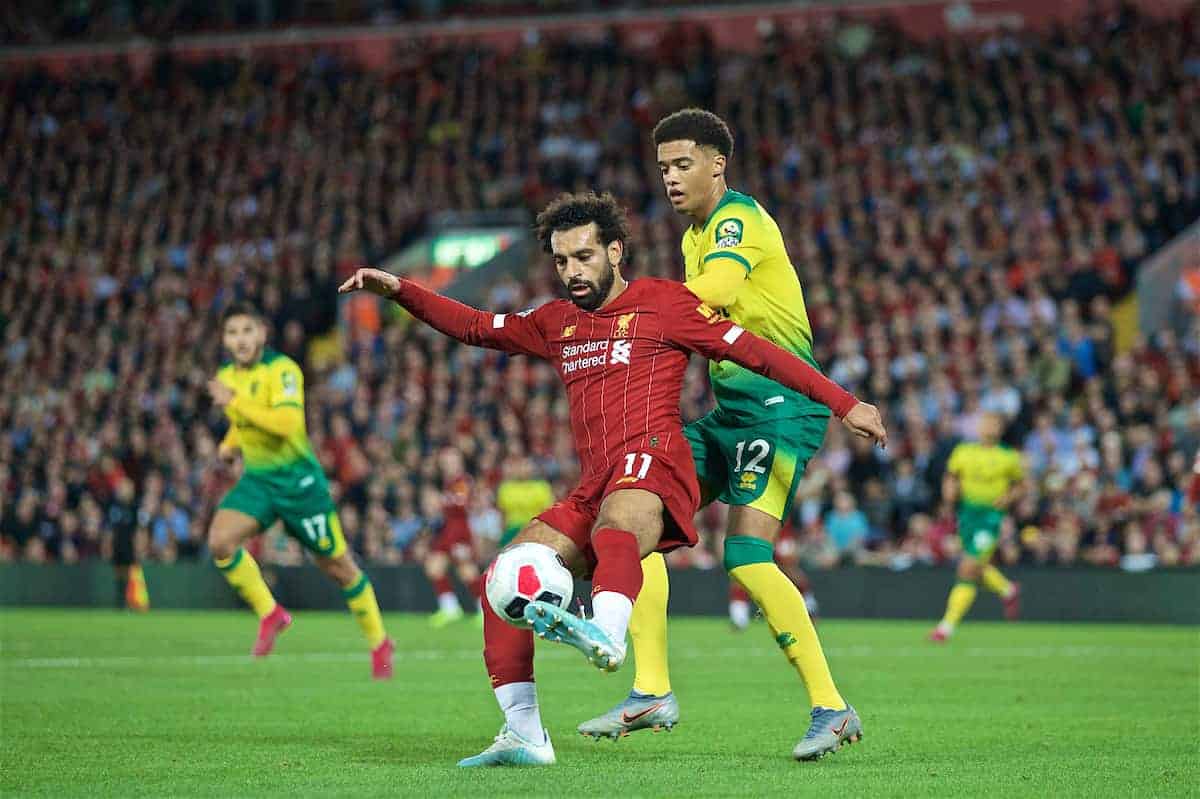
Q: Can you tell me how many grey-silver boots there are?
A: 2